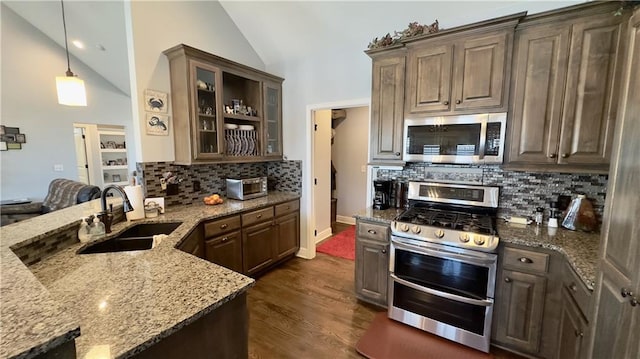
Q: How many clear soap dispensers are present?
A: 2